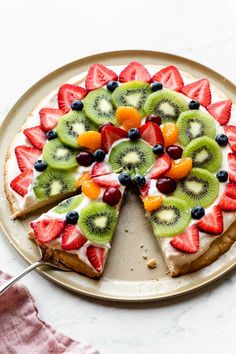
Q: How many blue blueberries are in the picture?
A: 15